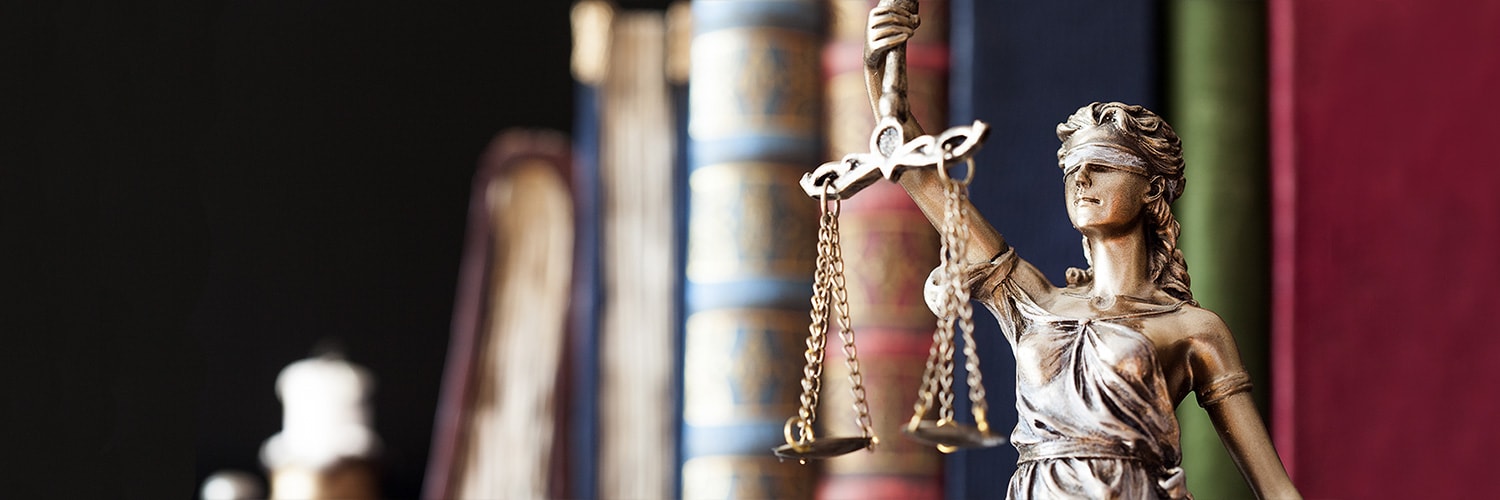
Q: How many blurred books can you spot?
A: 7